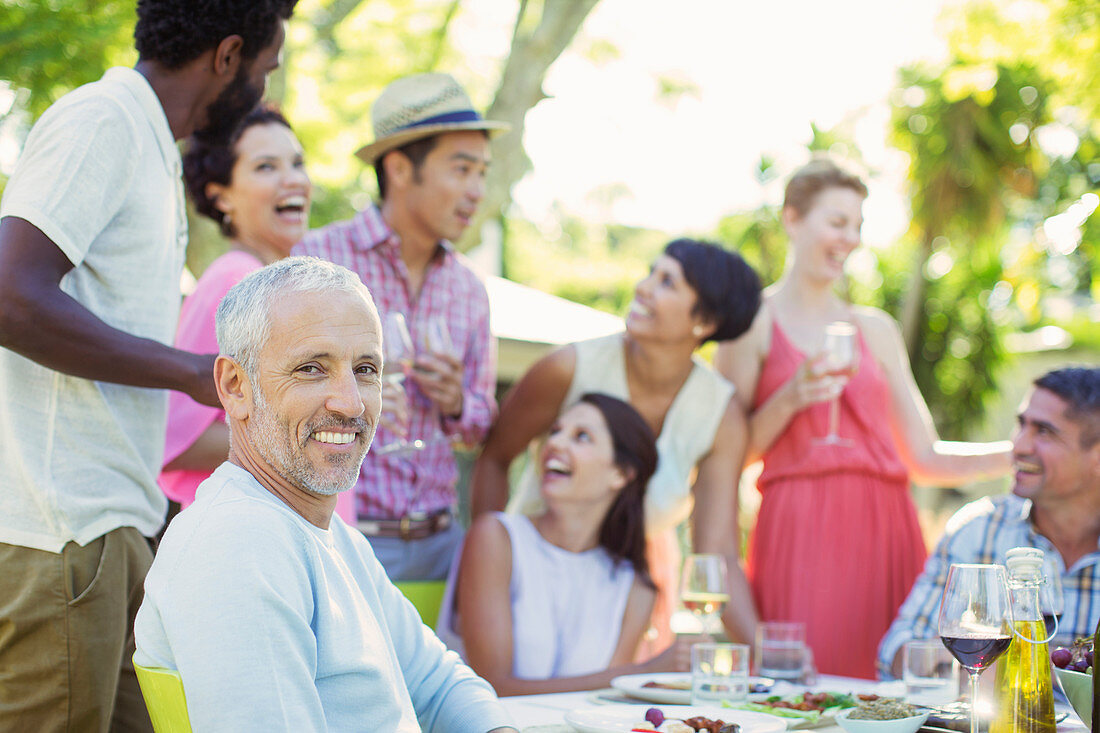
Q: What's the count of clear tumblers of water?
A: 3